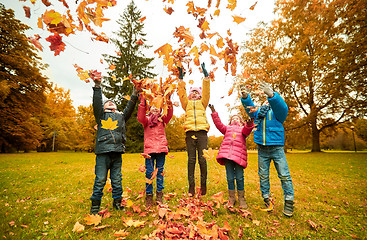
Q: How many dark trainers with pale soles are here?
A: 2